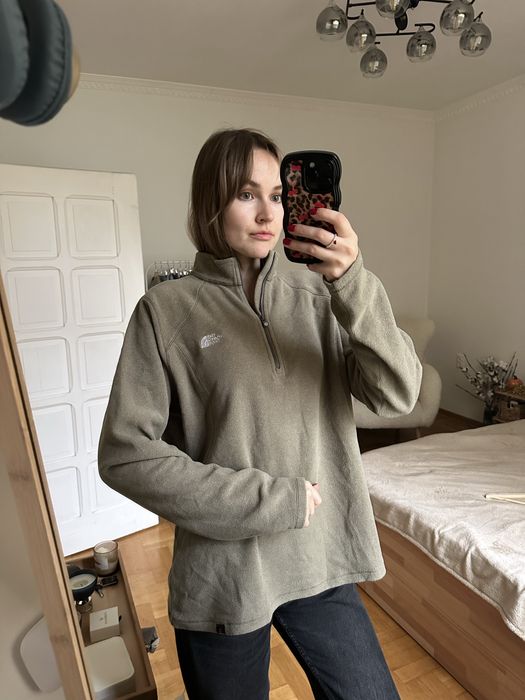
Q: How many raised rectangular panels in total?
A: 10